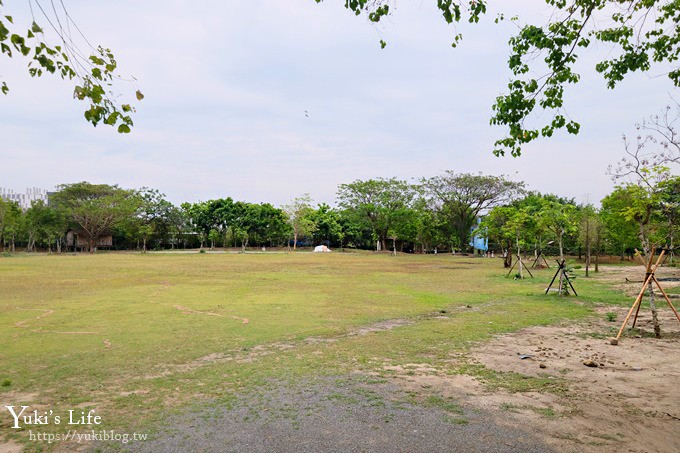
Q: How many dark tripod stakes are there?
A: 3